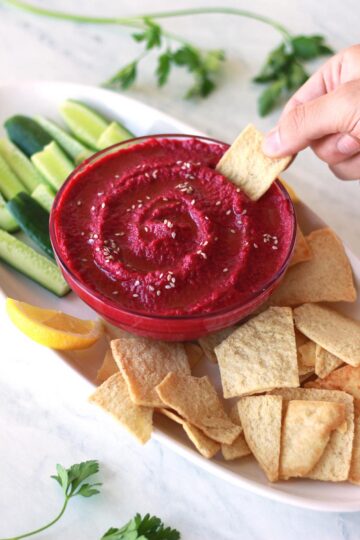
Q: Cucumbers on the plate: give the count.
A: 11